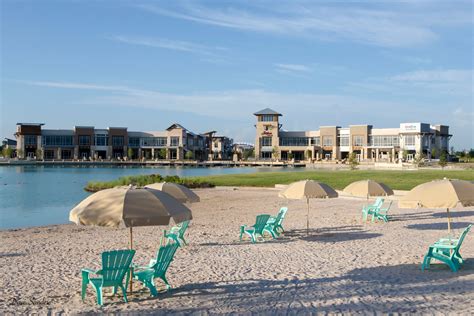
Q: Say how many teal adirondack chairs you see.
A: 8